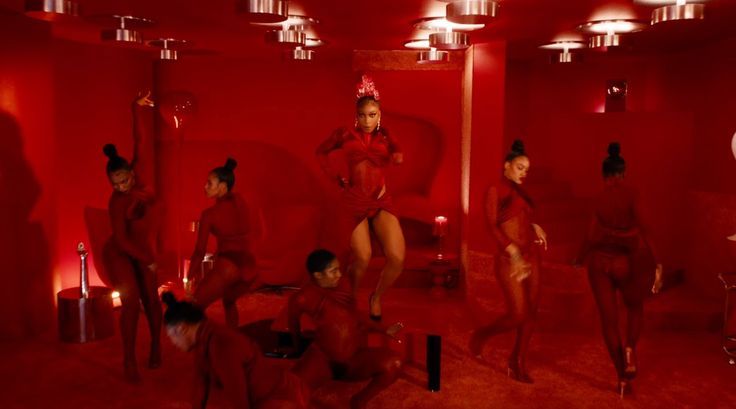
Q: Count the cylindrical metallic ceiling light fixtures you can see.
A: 12